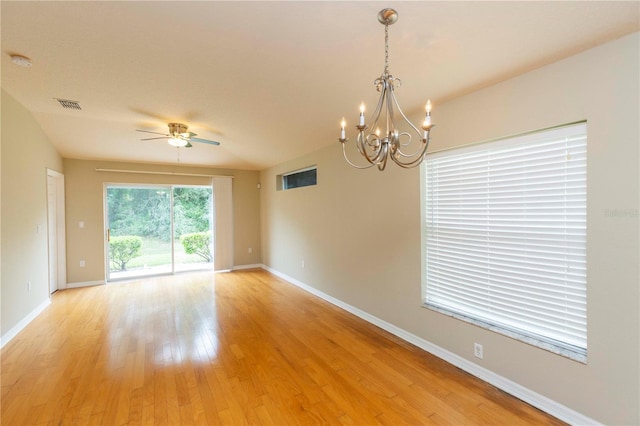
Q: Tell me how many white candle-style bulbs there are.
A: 5